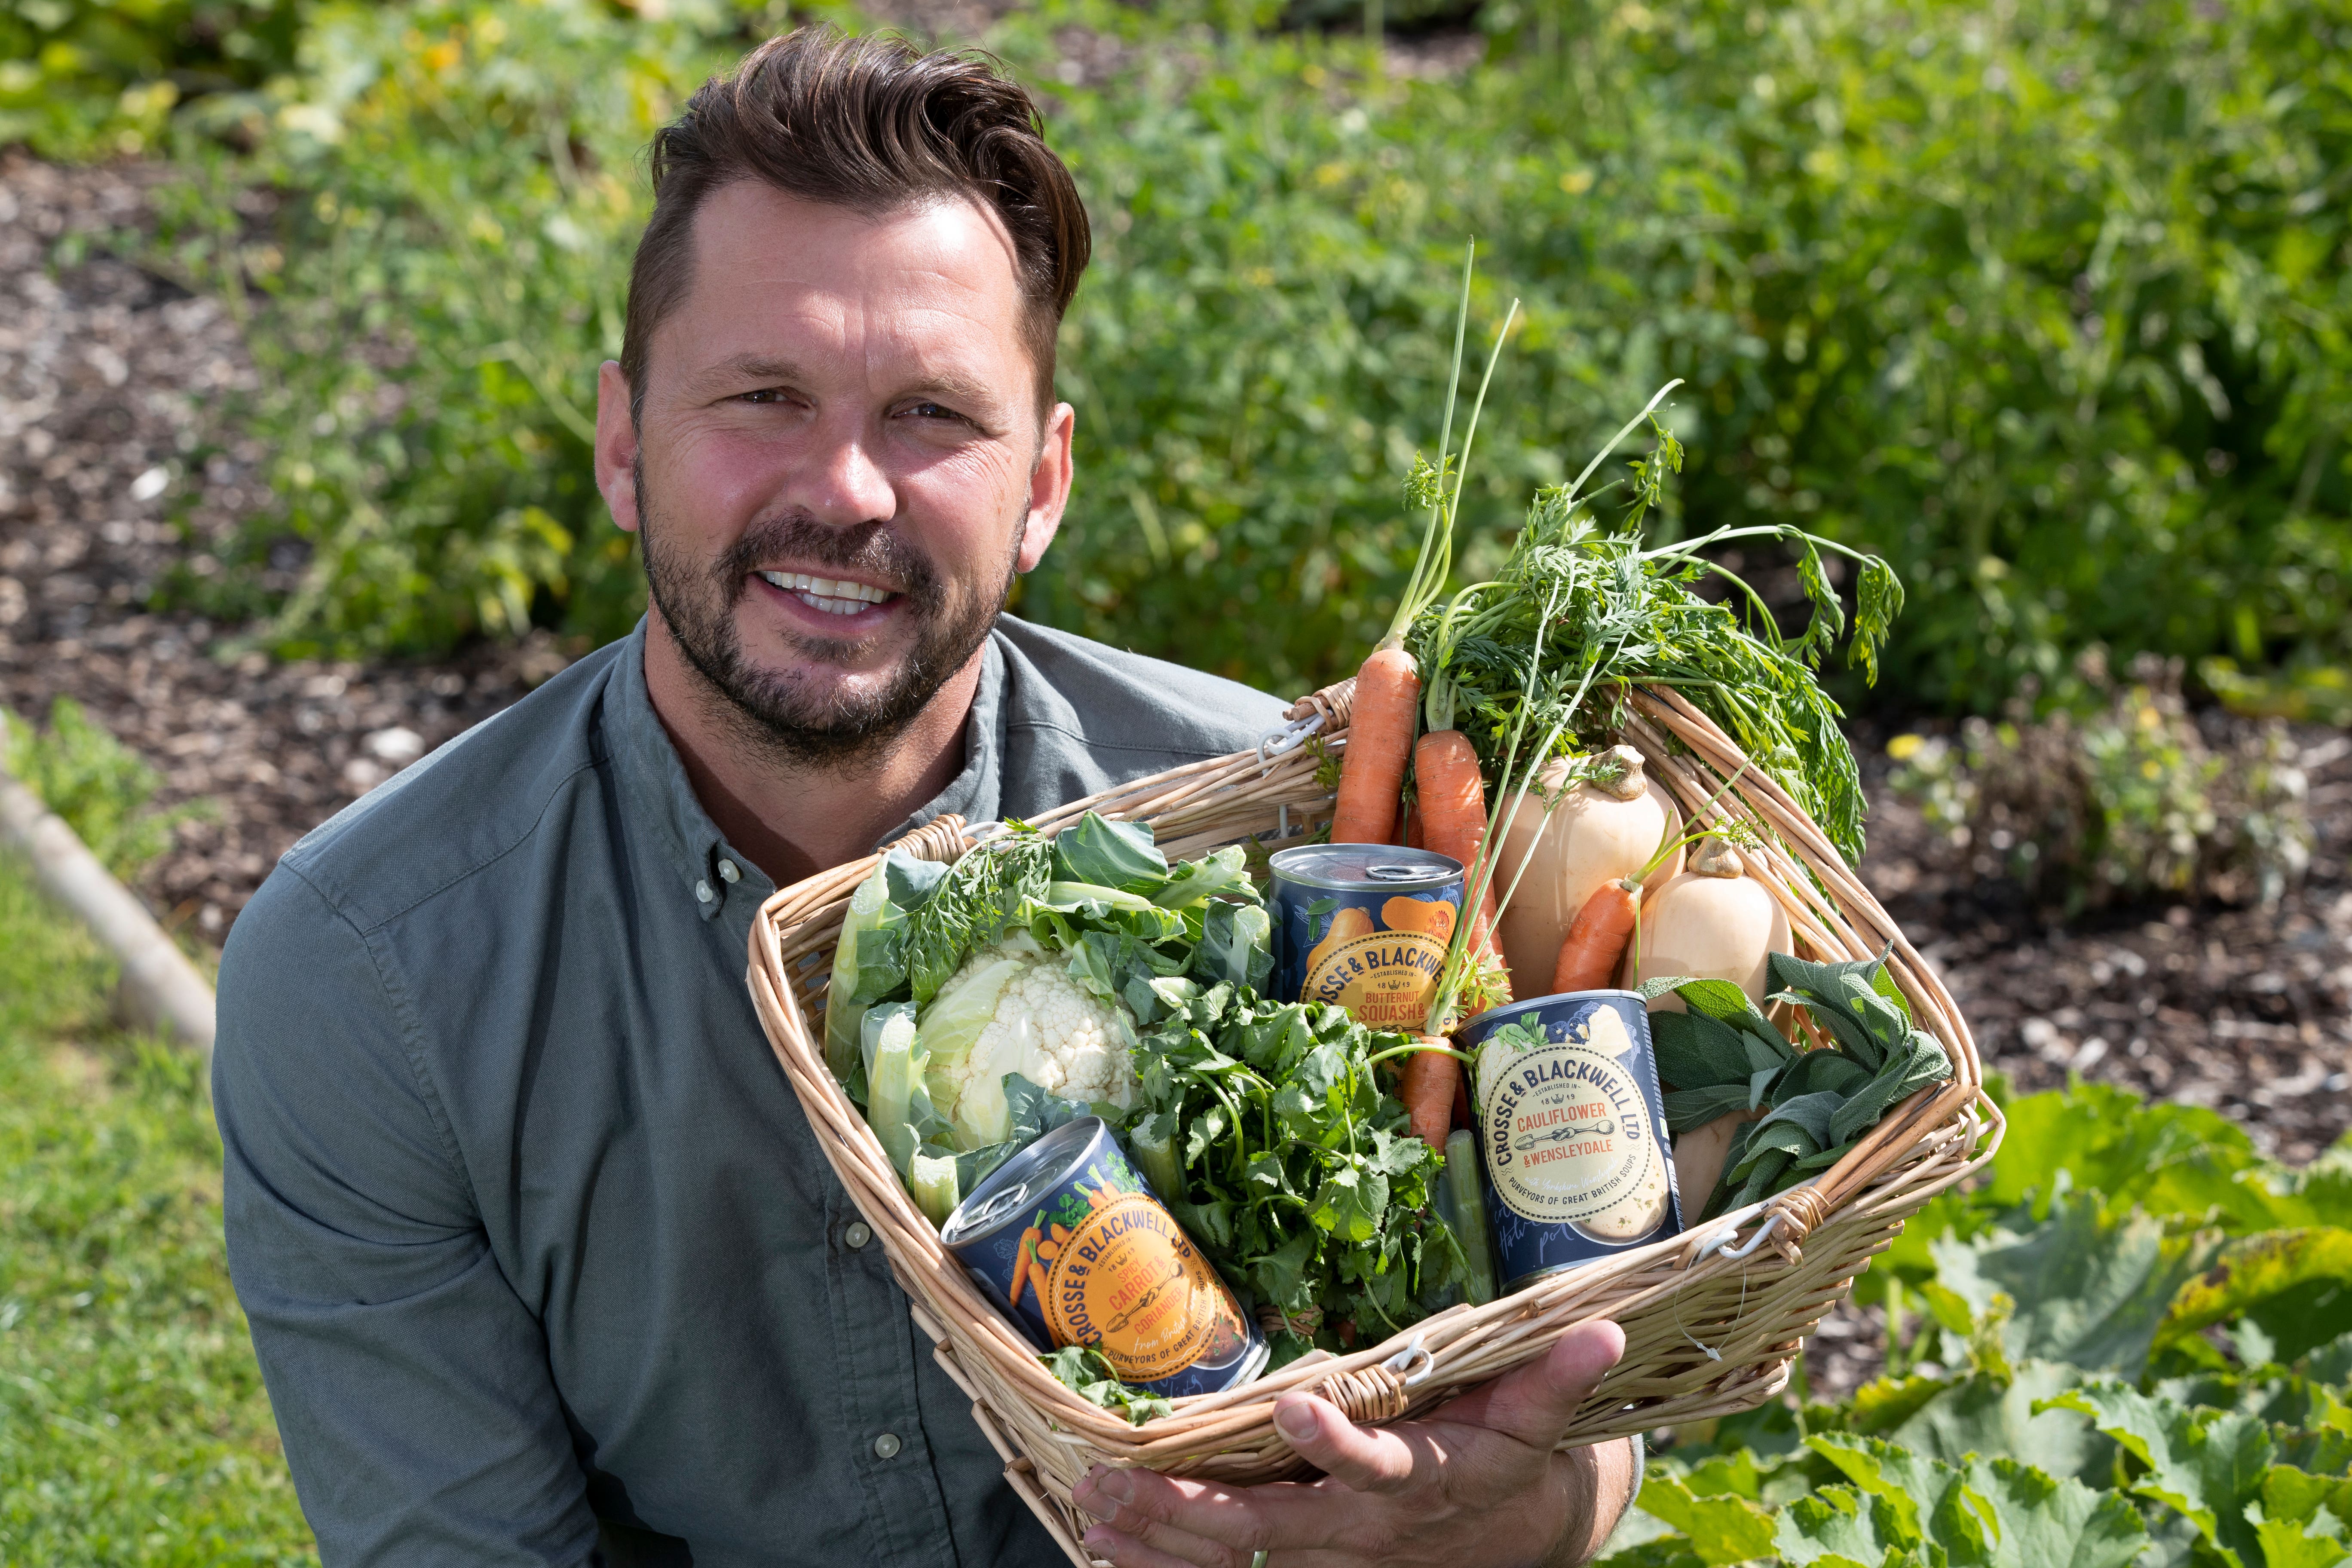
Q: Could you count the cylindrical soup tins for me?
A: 3